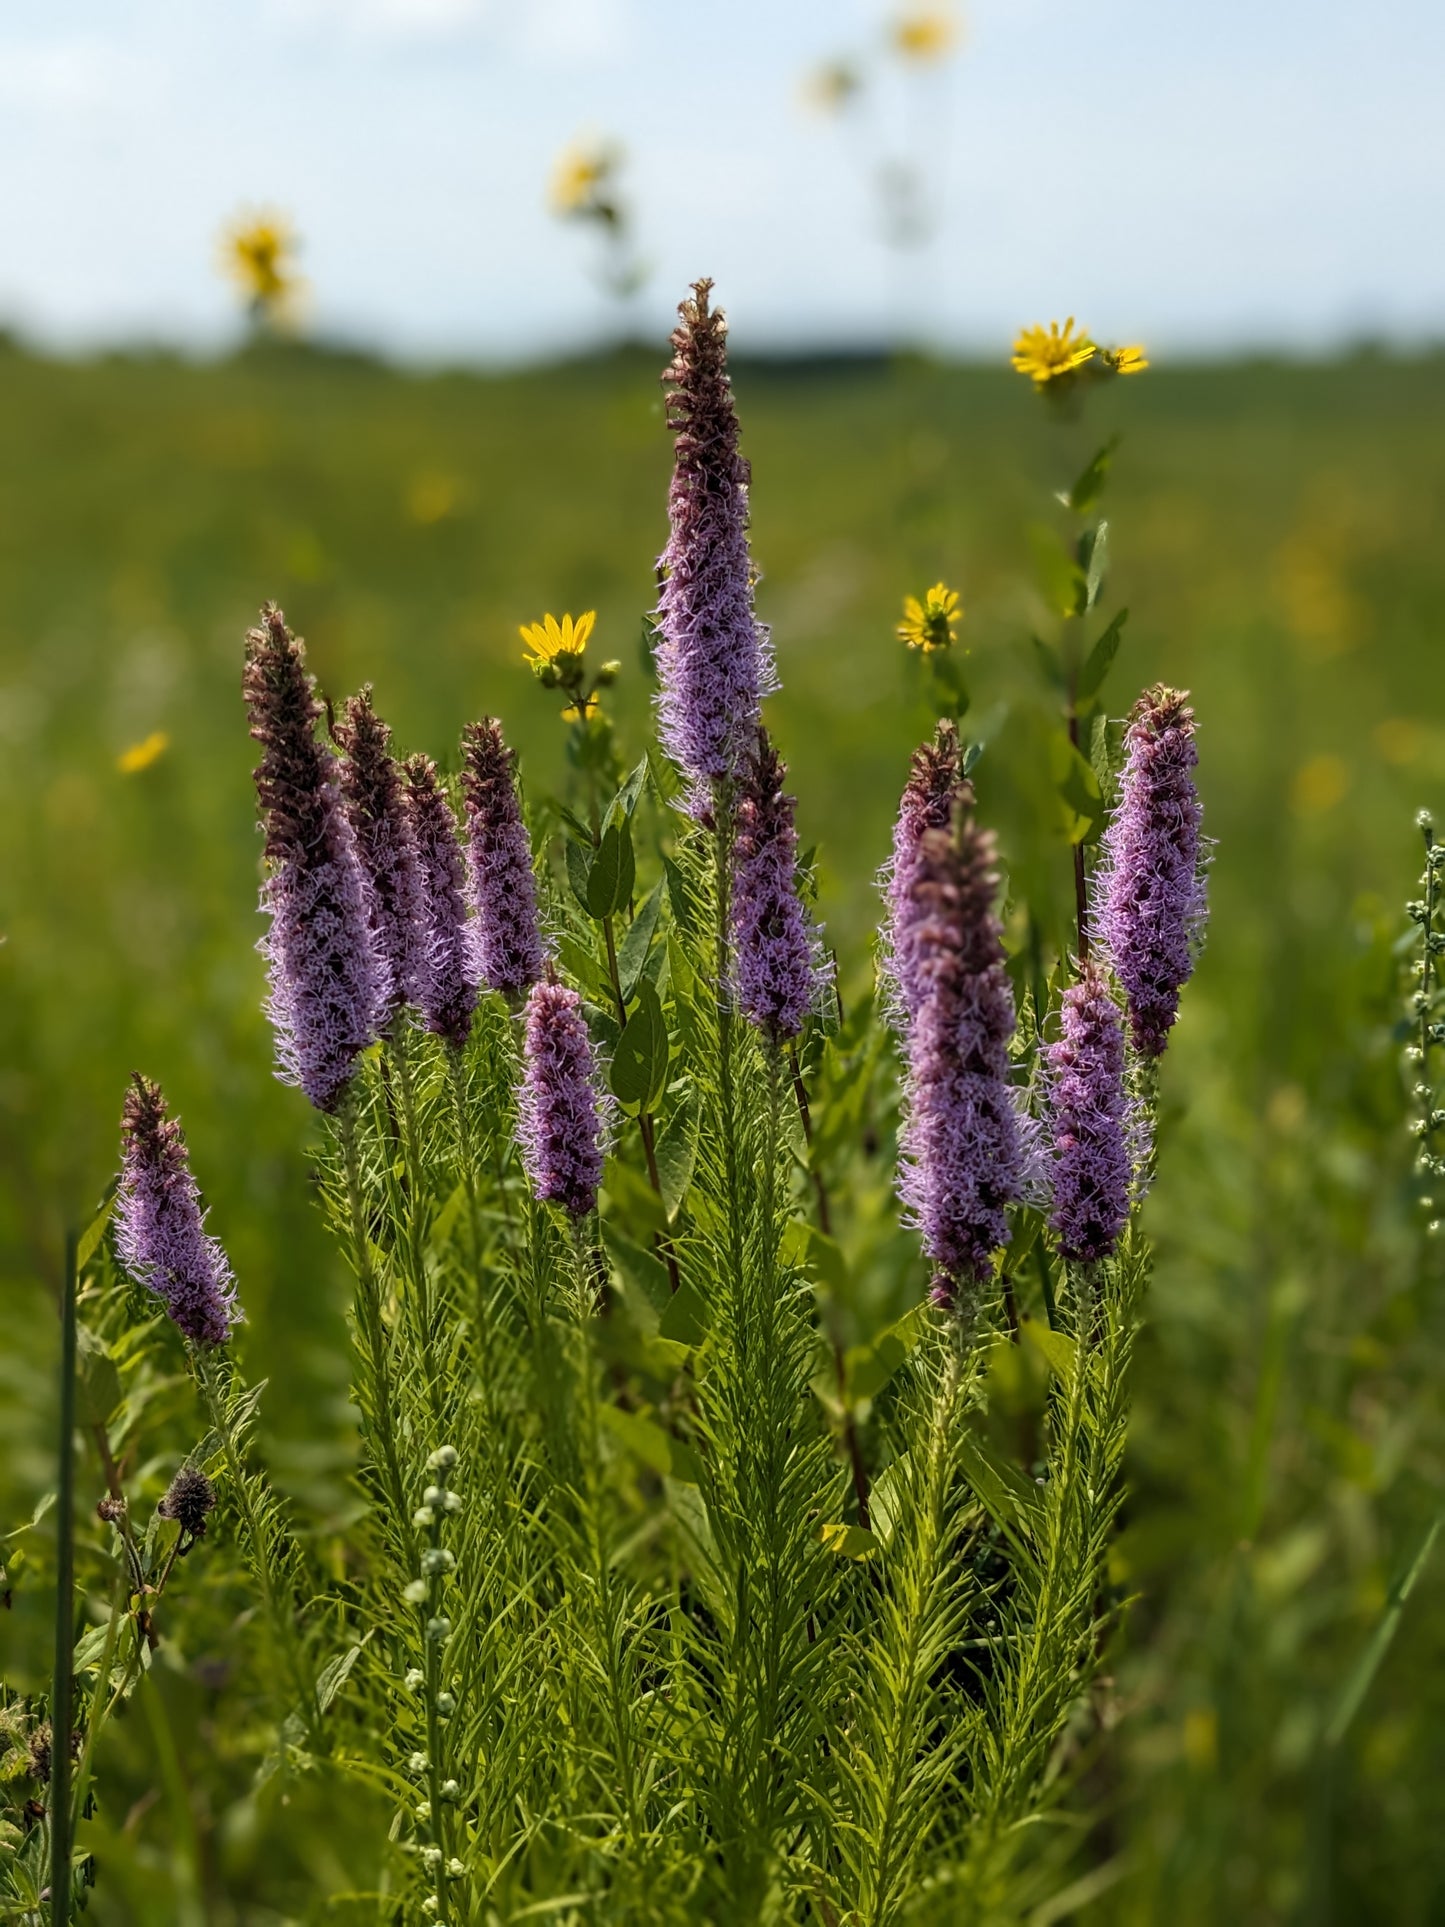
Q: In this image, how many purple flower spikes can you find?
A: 12